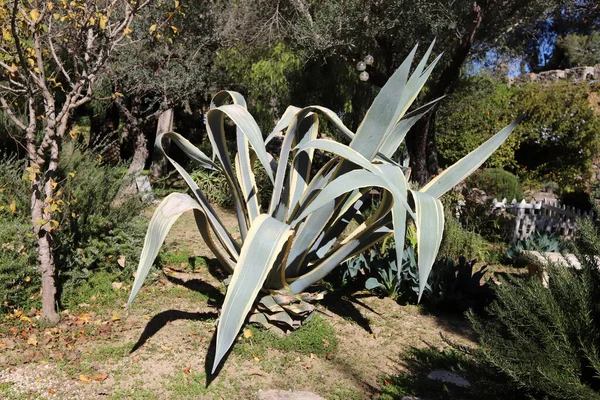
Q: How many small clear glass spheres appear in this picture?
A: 3